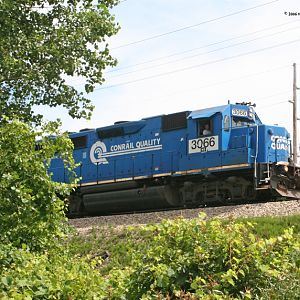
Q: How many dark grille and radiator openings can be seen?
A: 3